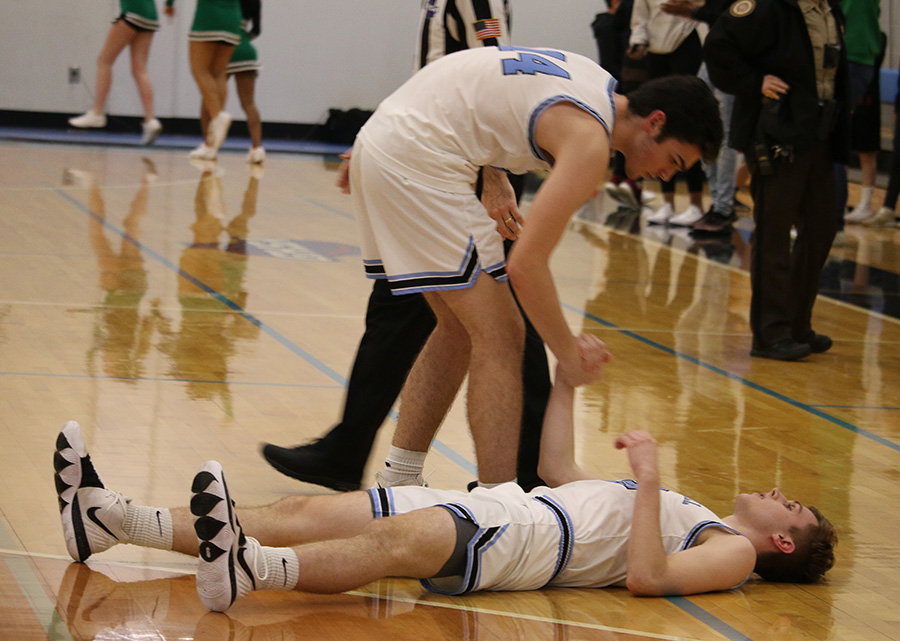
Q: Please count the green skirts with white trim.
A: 3